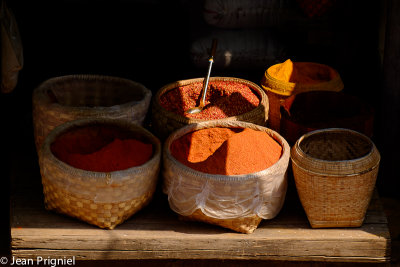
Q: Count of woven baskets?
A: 7